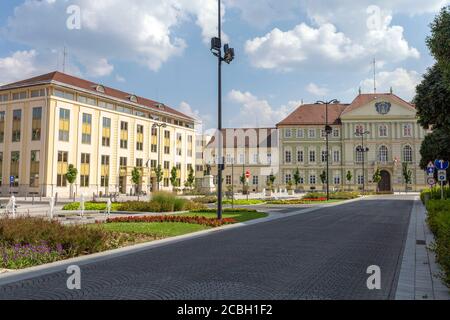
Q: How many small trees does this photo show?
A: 12